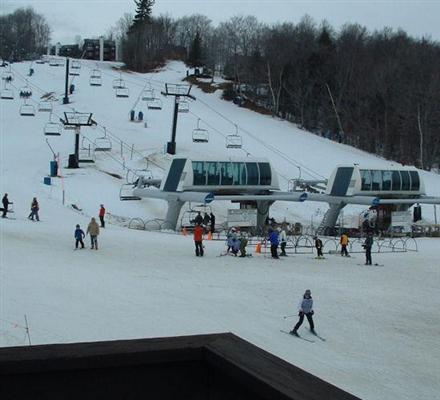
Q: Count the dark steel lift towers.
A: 3